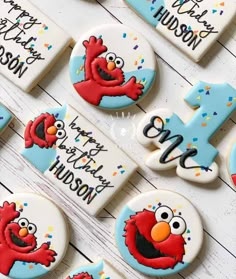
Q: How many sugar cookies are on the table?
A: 10